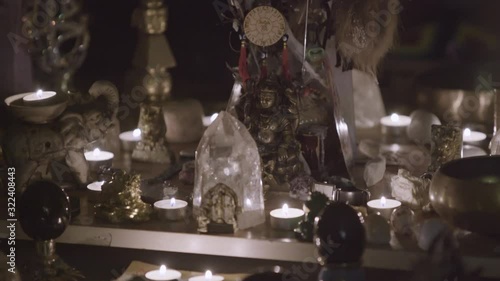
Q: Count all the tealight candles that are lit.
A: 12